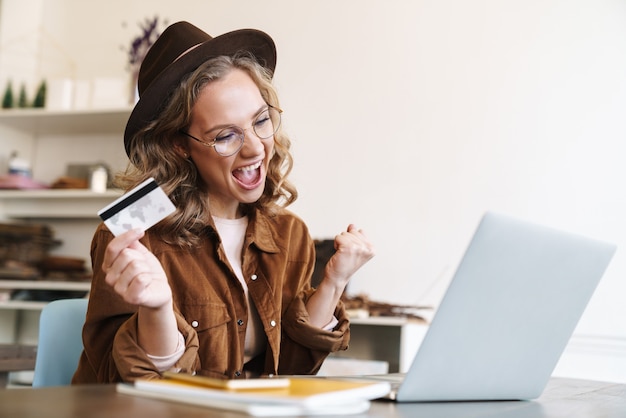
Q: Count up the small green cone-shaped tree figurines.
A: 3